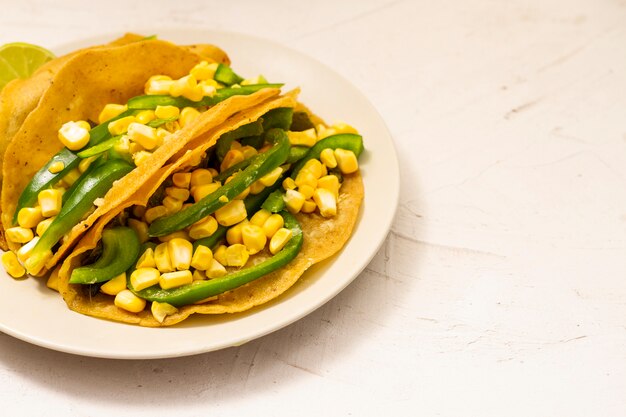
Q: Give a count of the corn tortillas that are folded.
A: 3